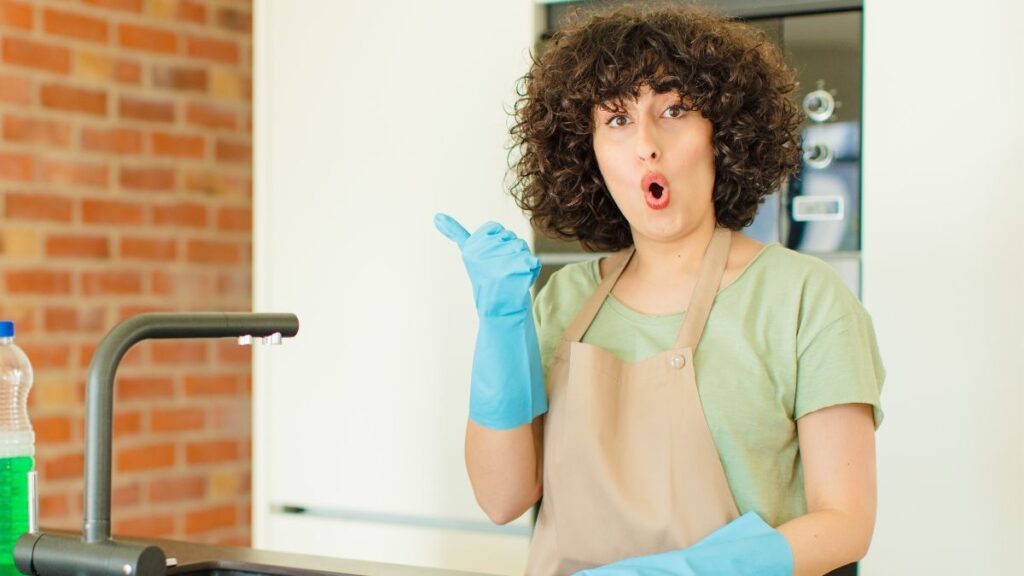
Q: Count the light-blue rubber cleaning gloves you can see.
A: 2